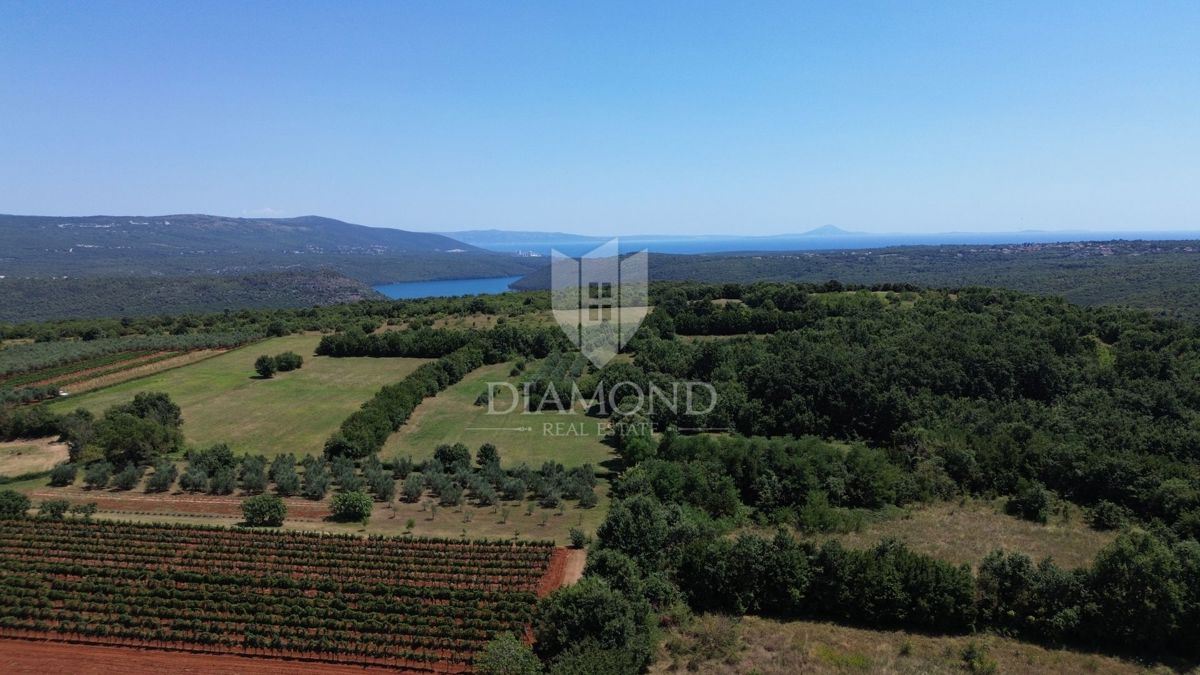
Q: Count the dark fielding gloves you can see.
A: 0